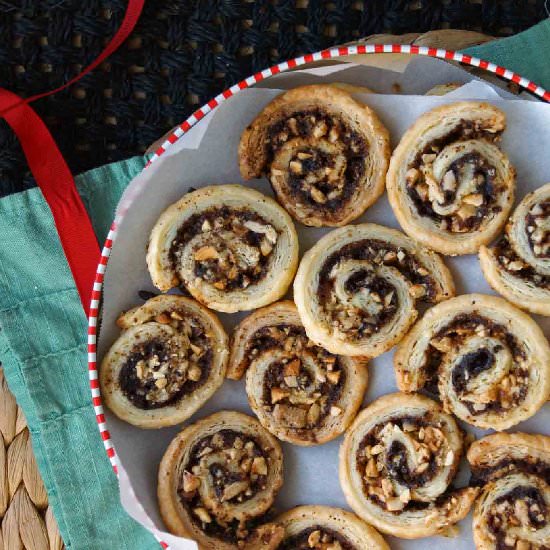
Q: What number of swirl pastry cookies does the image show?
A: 12